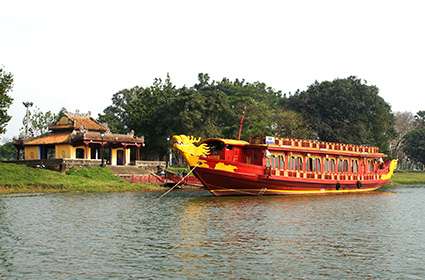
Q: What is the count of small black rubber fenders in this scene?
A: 2